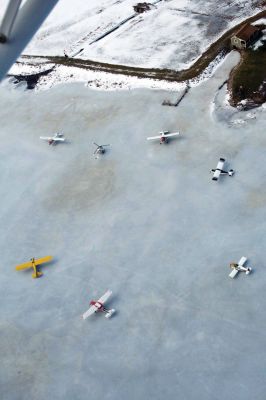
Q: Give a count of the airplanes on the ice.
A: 6